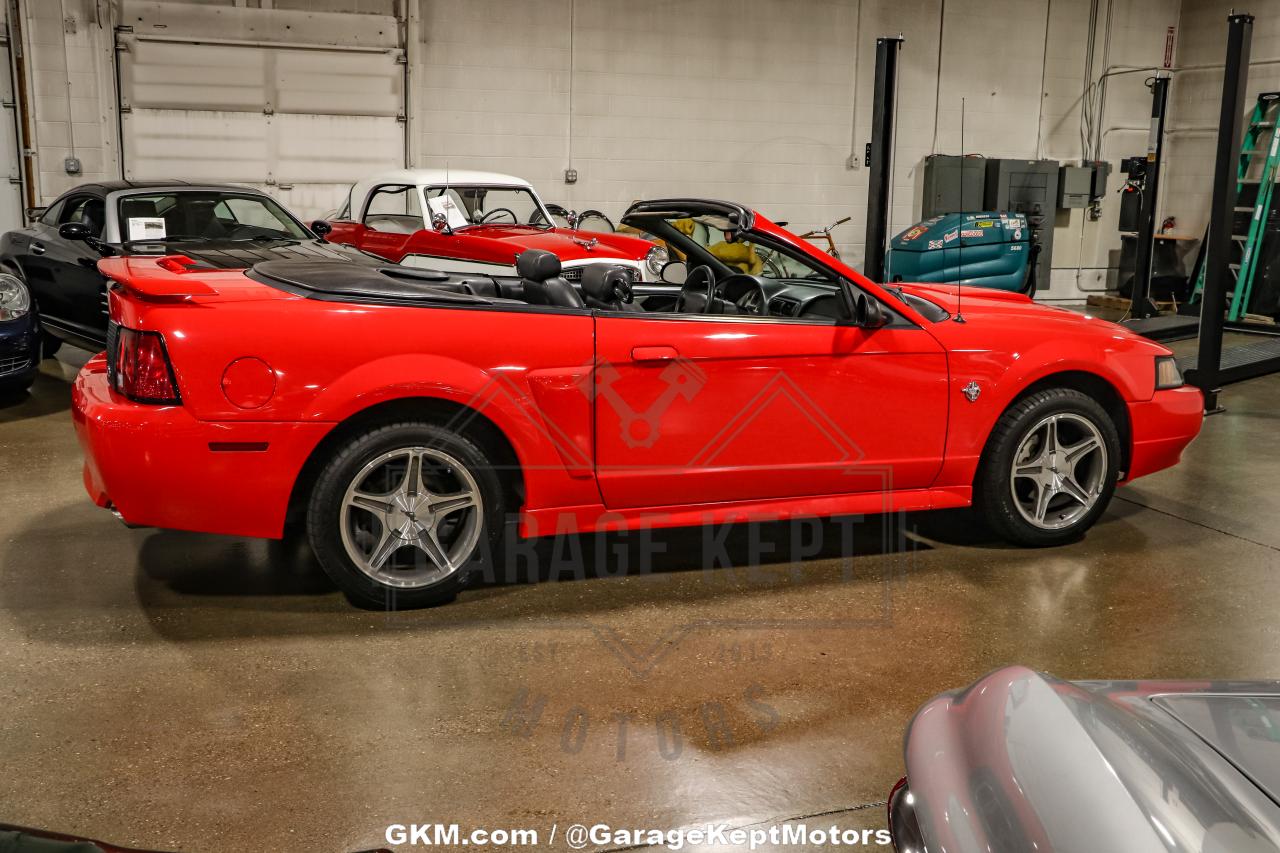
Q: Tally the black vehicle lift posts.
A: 3